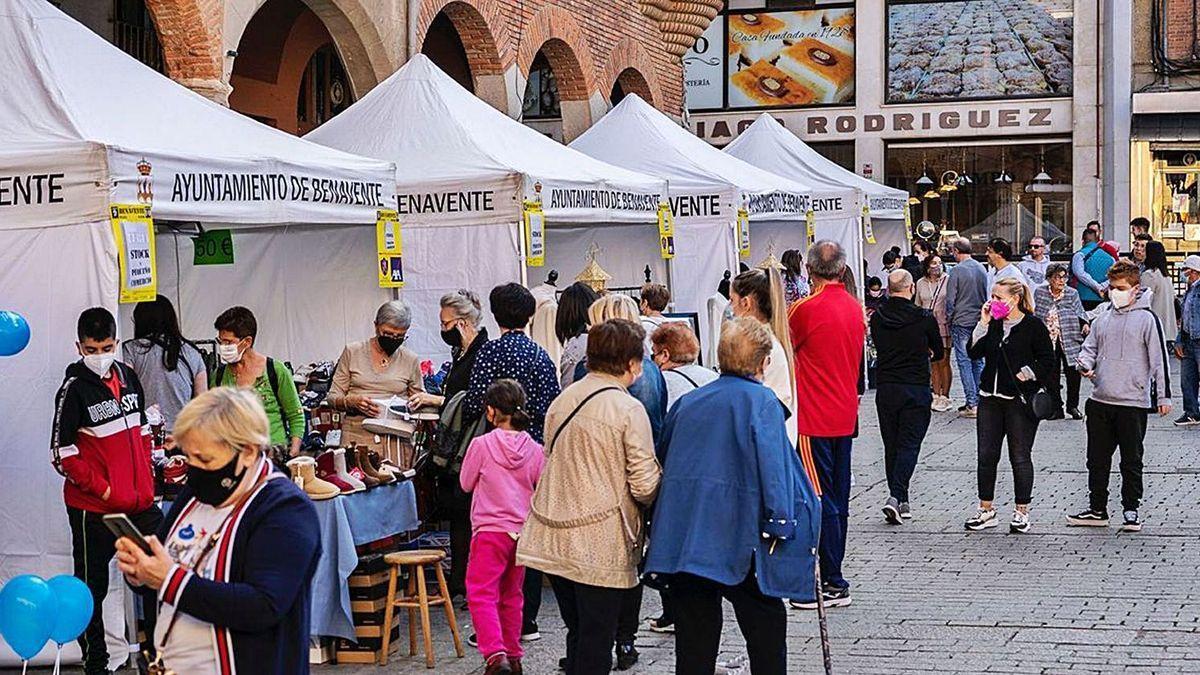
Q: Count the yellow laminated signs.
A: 8